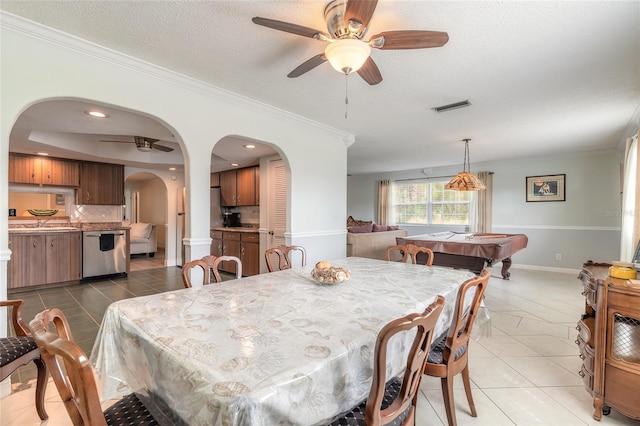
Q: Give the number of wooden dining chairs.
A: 7